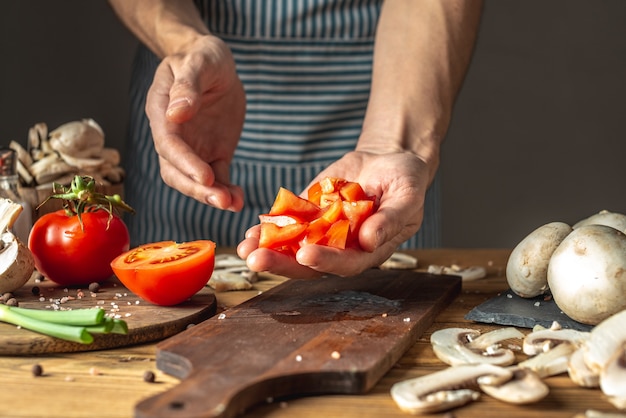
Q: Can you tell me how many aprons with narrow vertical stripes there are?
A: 1